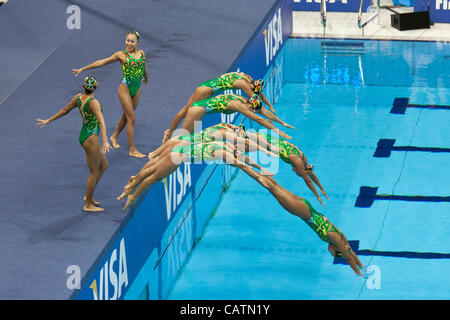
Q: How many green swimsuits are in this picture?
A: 8